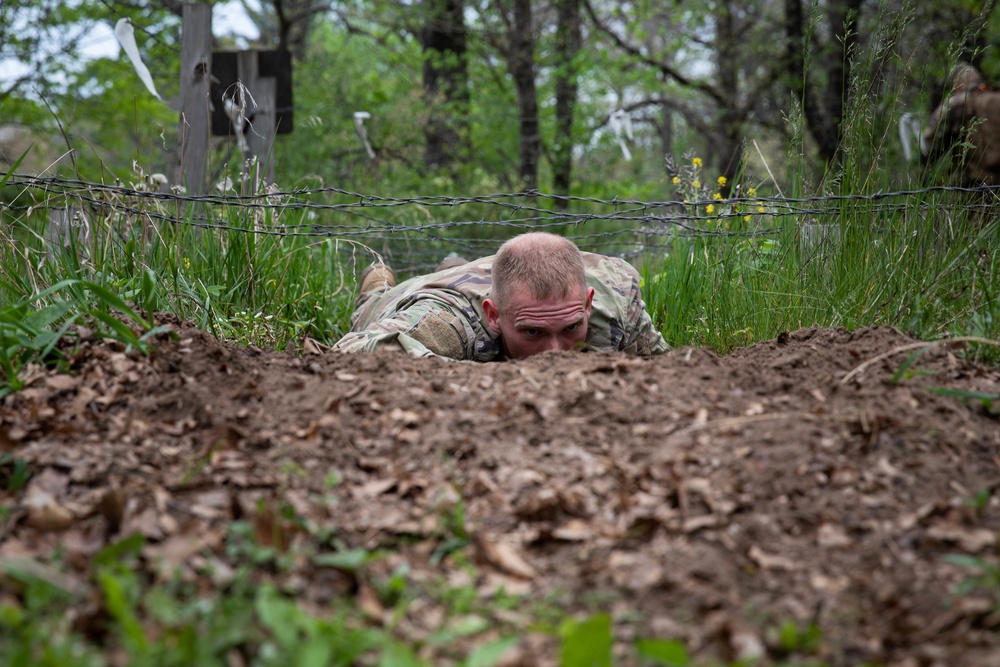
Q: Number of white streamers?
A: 5